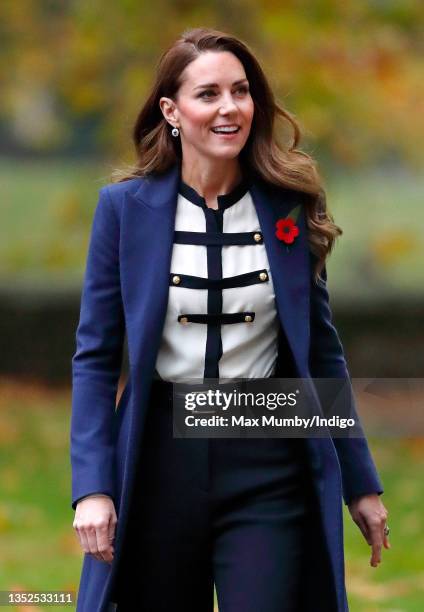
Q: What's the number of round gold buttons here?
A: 5